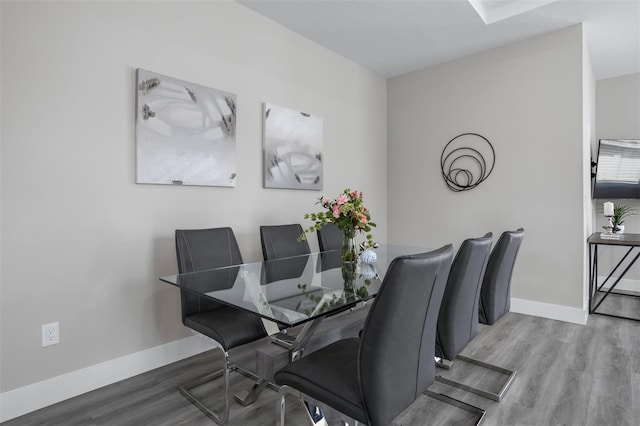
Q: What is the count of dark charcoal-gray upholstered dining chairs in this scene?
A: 6